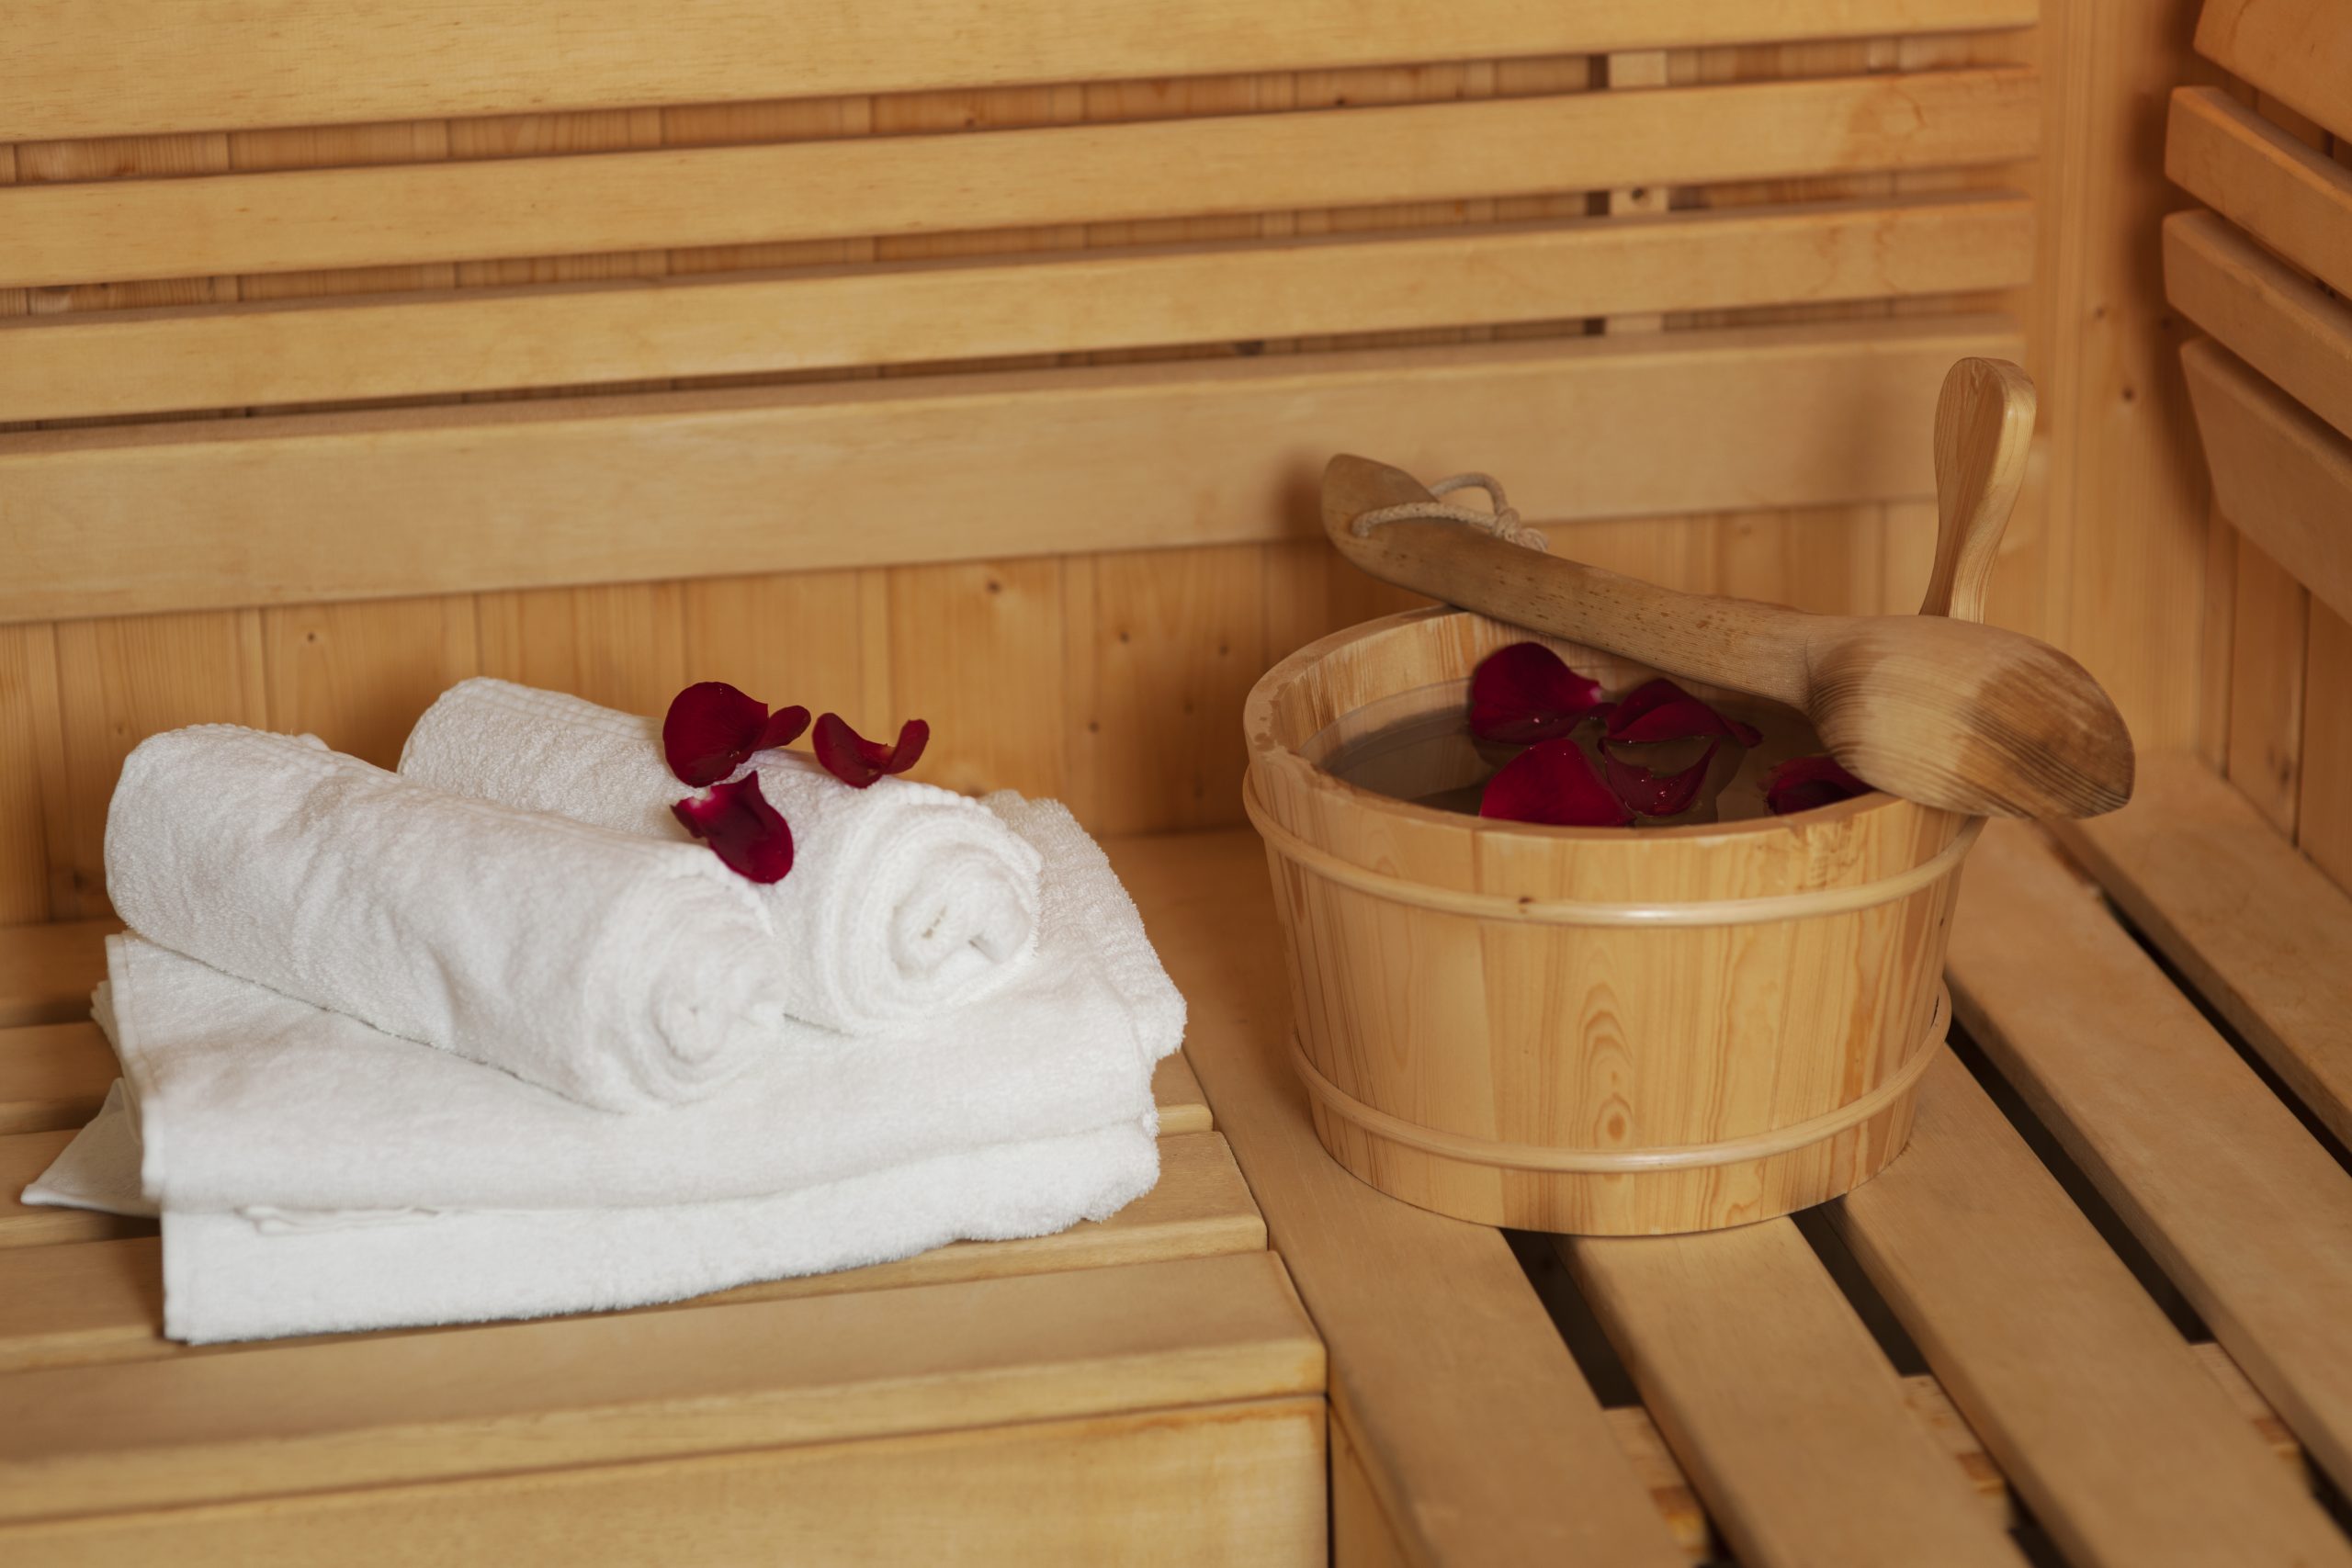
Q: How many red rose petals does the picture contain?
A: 8